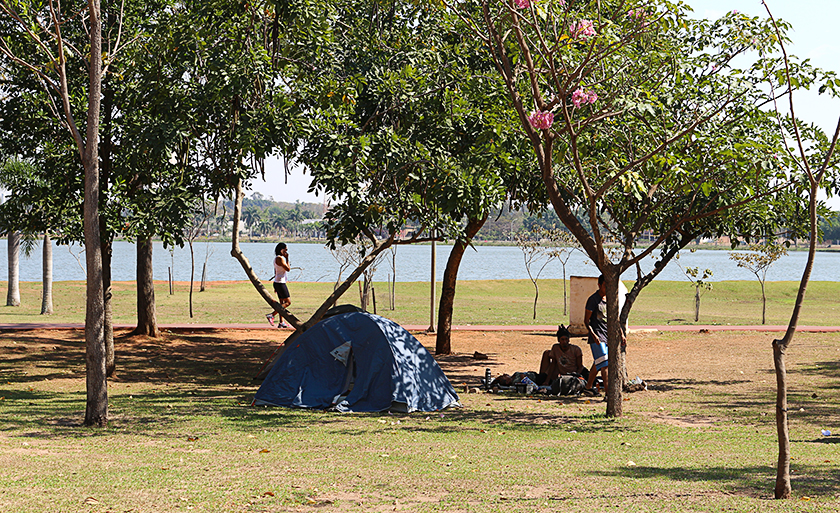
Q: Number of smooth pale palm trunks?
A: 2